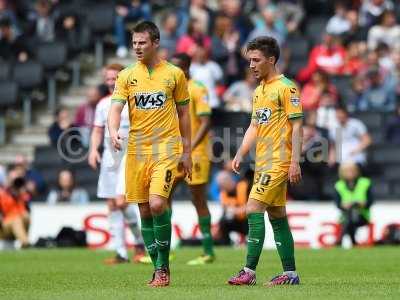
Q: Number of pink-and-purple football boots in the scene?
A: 2